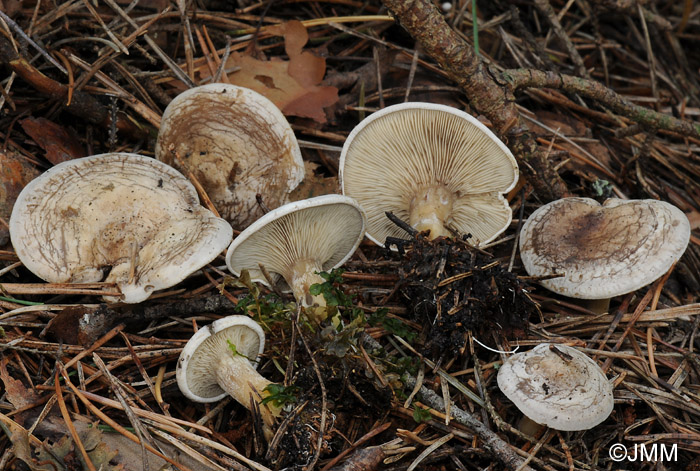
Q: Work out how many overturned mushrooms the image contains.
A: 3